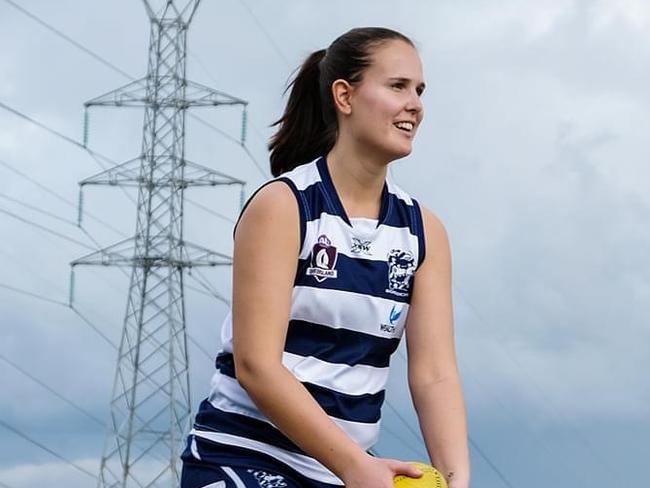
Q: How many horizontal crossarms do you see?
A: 3